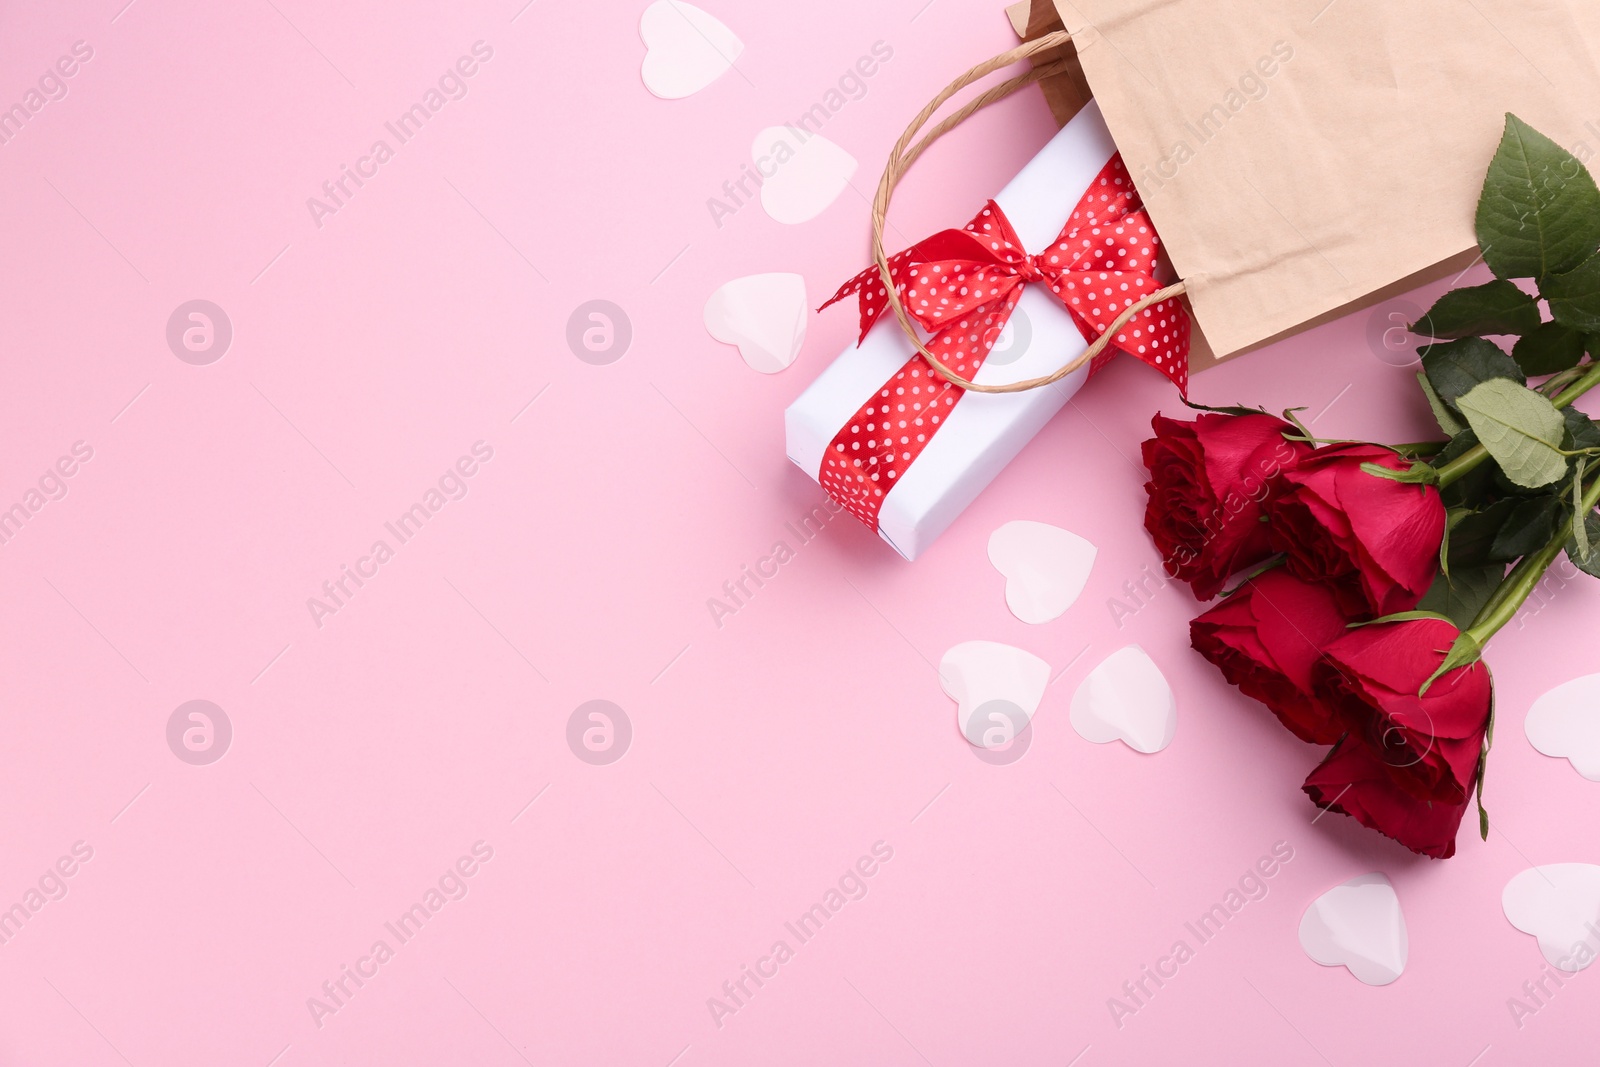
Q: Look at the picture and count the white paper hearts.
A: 9